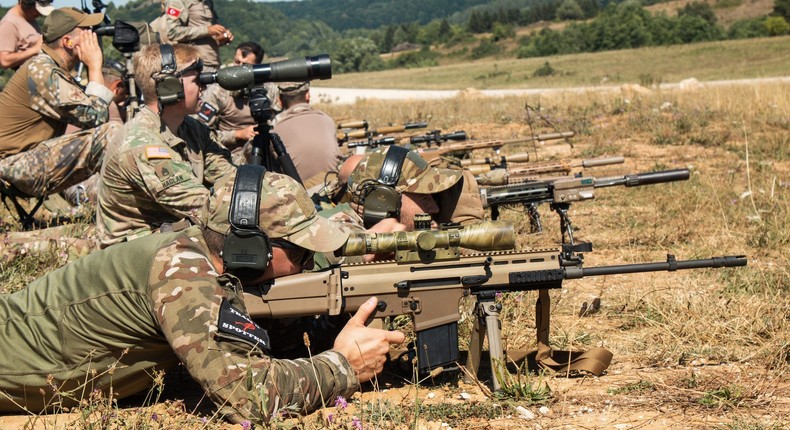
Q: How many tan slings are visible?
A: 1